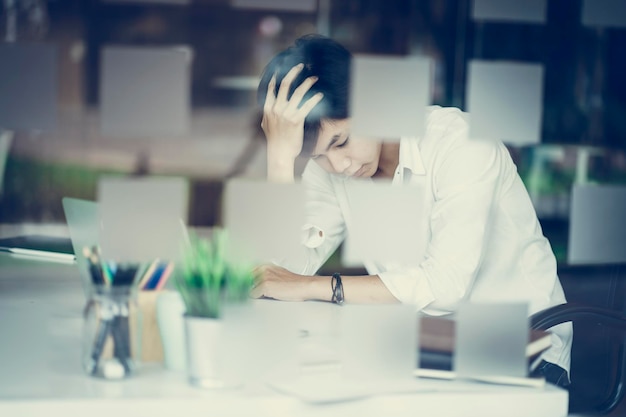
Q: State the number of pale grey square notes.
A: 15